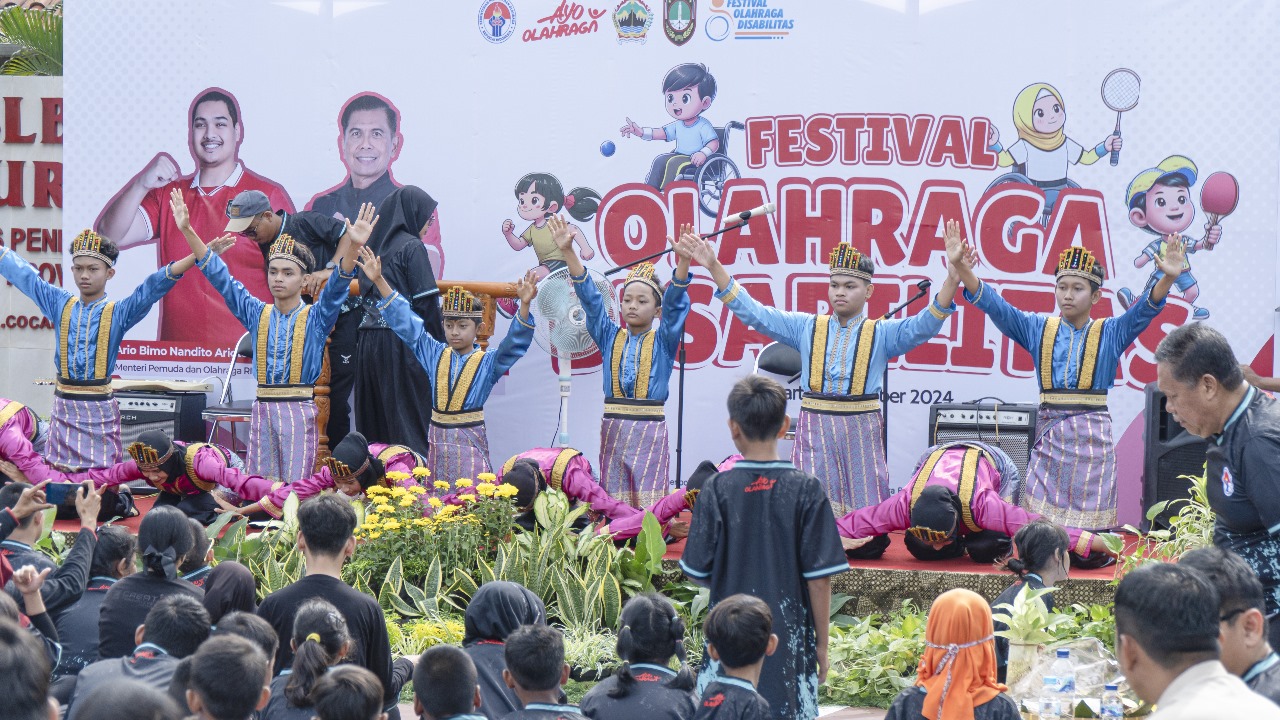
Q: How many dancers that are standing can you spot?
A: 6